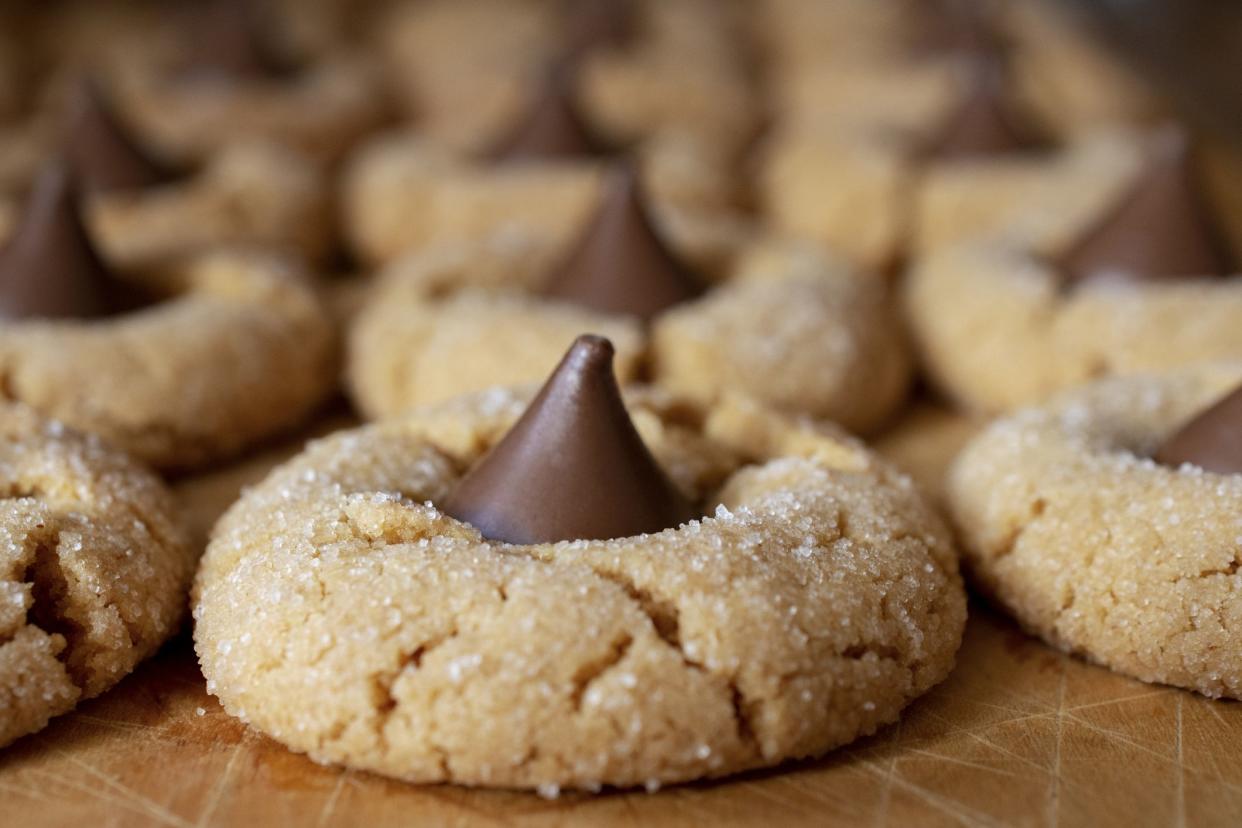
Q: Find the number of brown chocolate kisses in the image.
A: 11